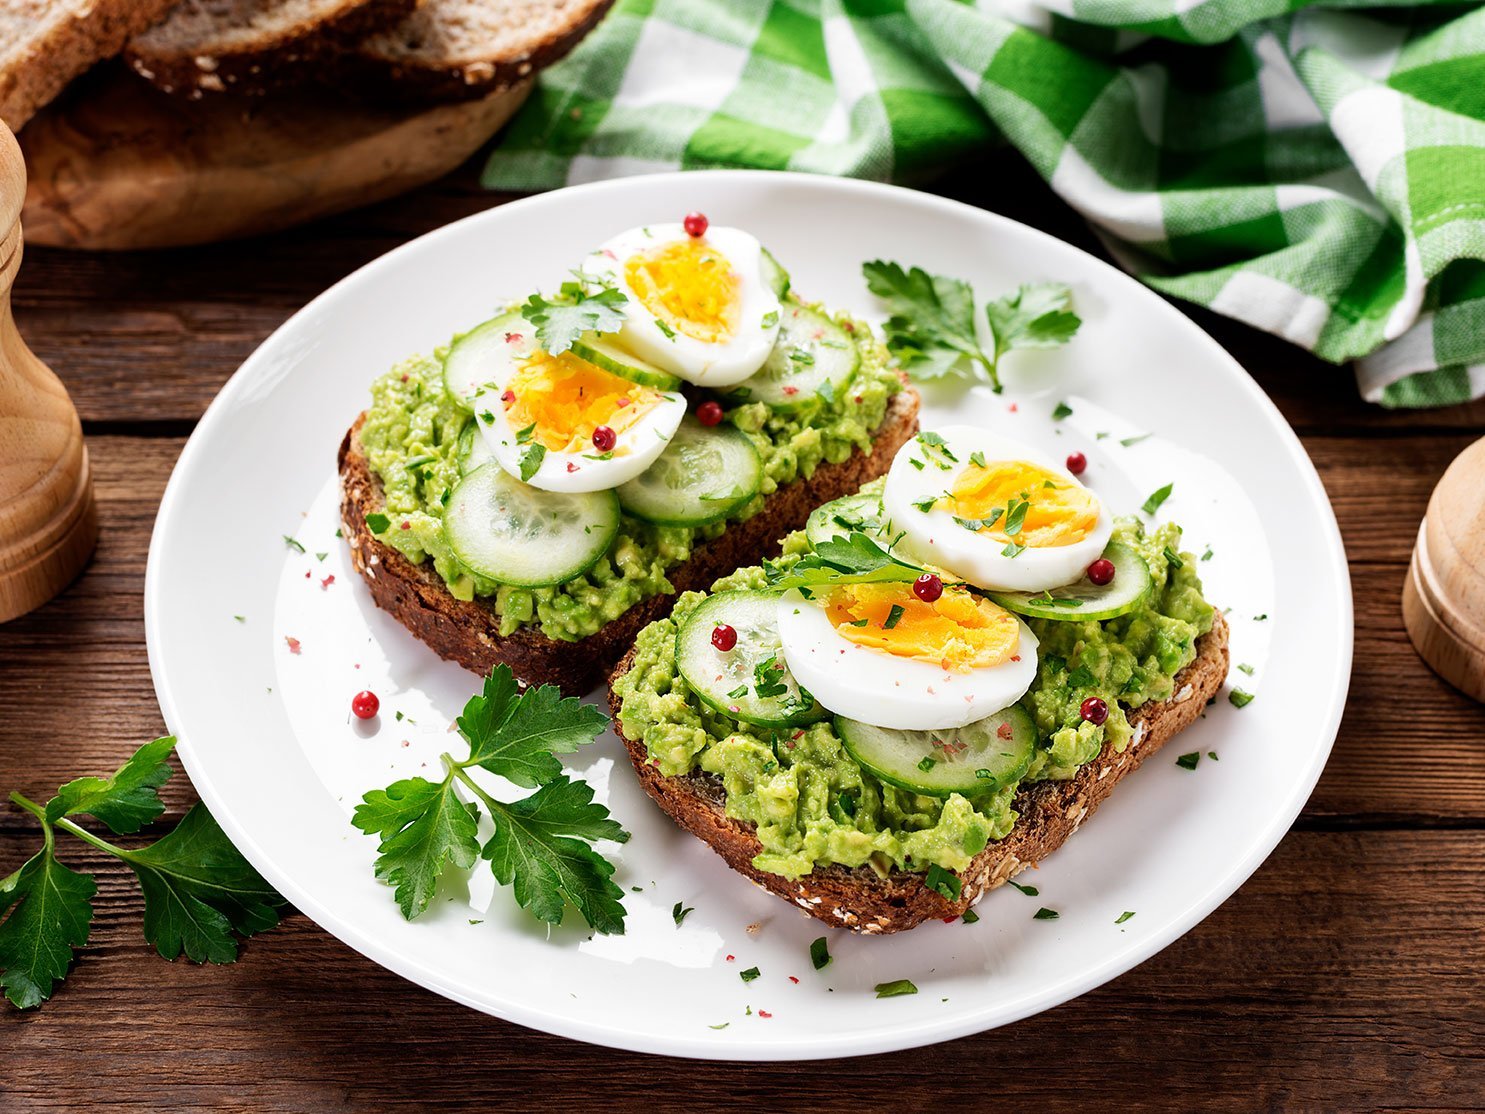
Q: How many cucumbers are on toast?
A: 11